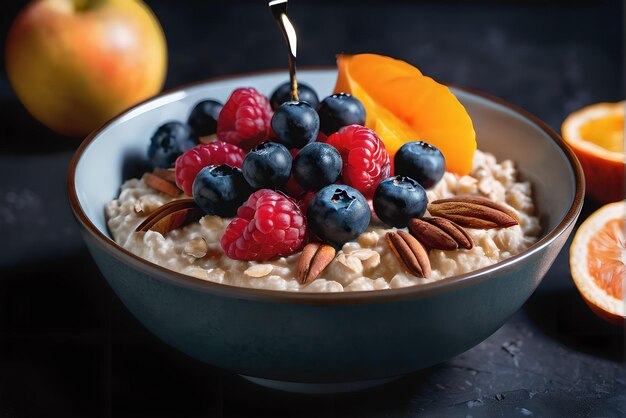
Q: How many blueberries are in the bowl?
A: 11